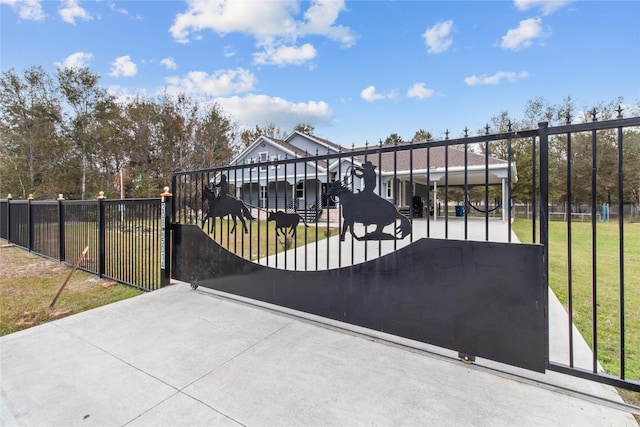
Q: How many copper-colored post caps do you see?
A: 5